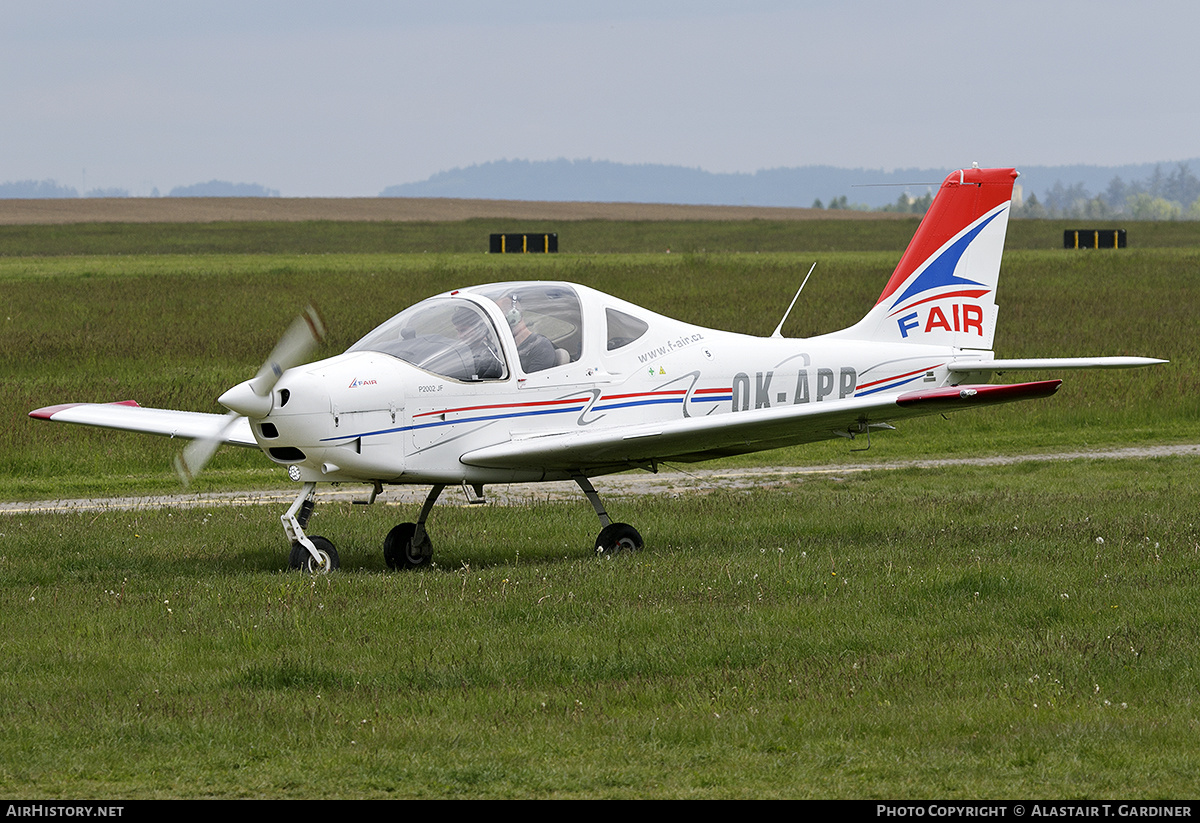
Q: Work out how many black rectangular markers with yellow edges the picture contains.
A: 2